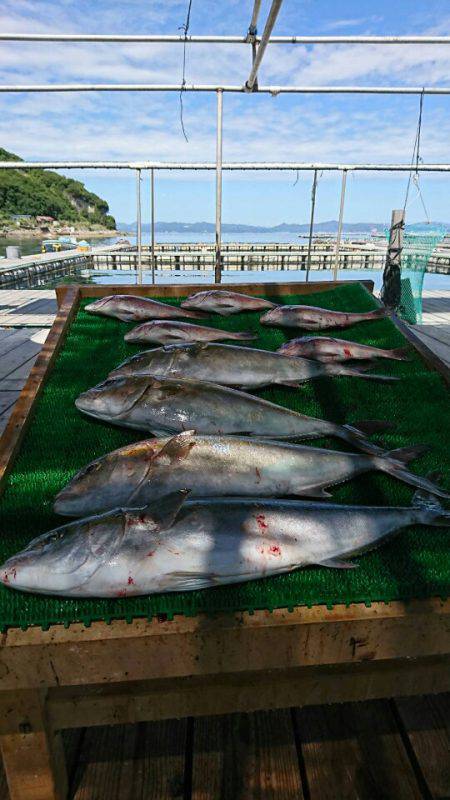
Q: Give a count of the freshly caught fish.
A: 9